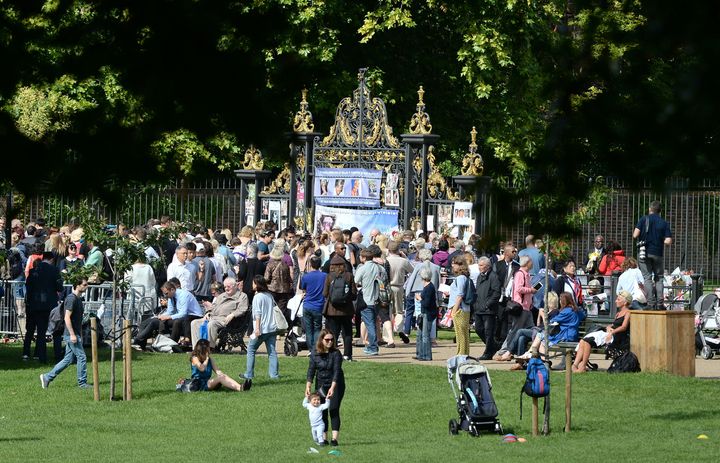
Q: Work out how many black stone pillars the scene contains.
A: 4